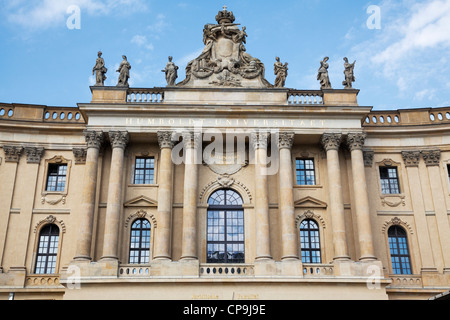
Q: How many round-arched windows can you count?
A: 5